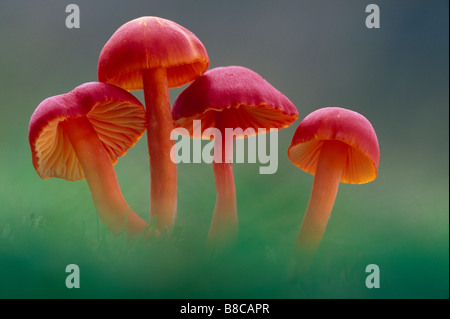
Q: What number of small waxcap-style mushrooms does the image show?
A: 4